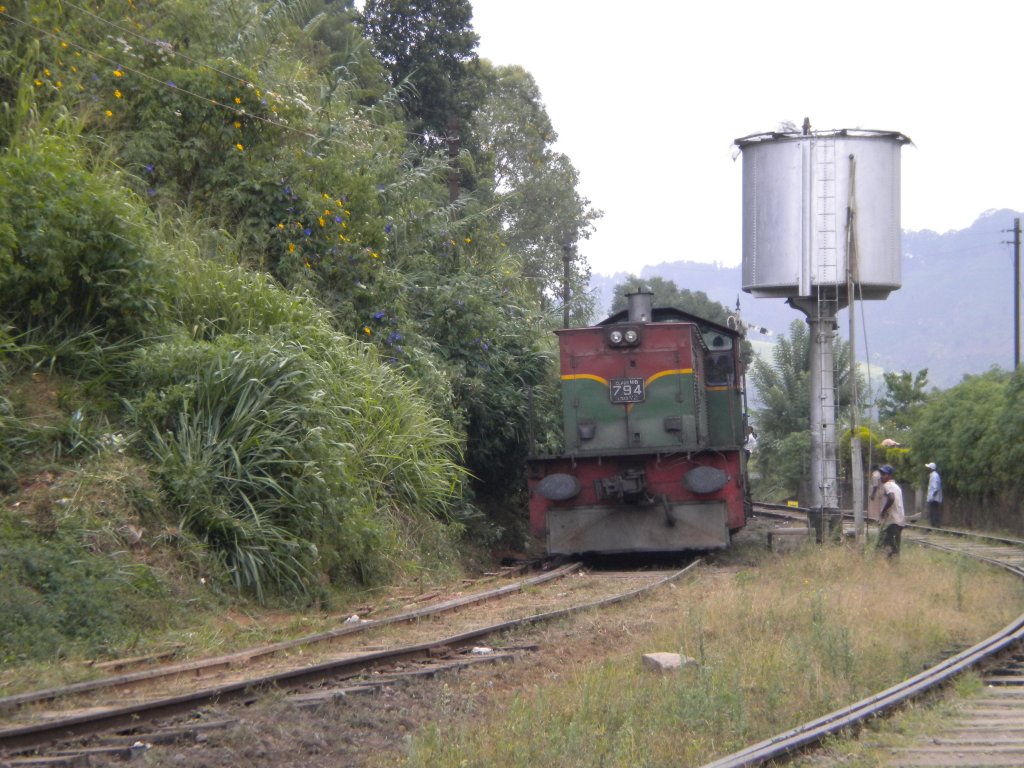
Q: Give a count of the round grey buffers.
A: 2